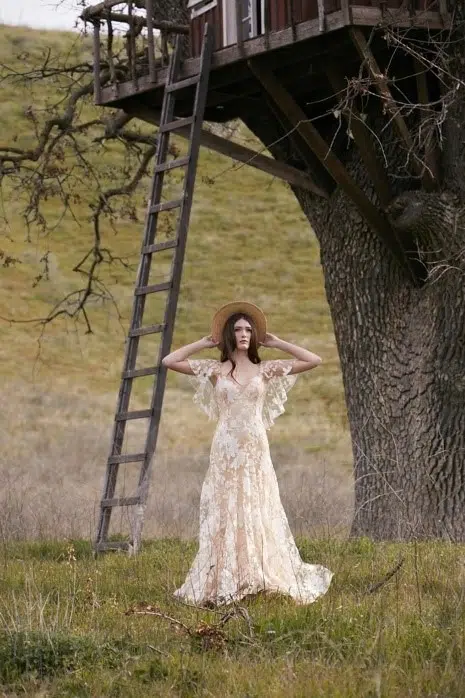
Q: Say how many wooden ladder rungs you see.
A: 12